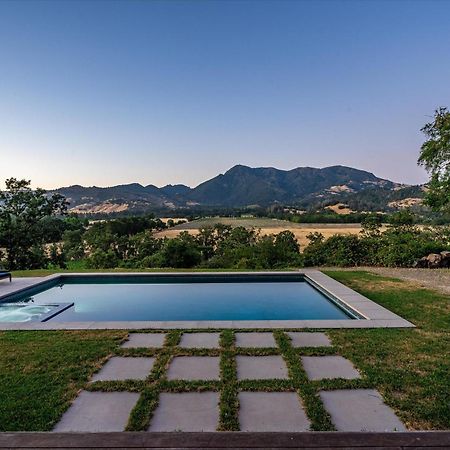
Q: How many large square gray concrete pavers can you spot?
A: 12